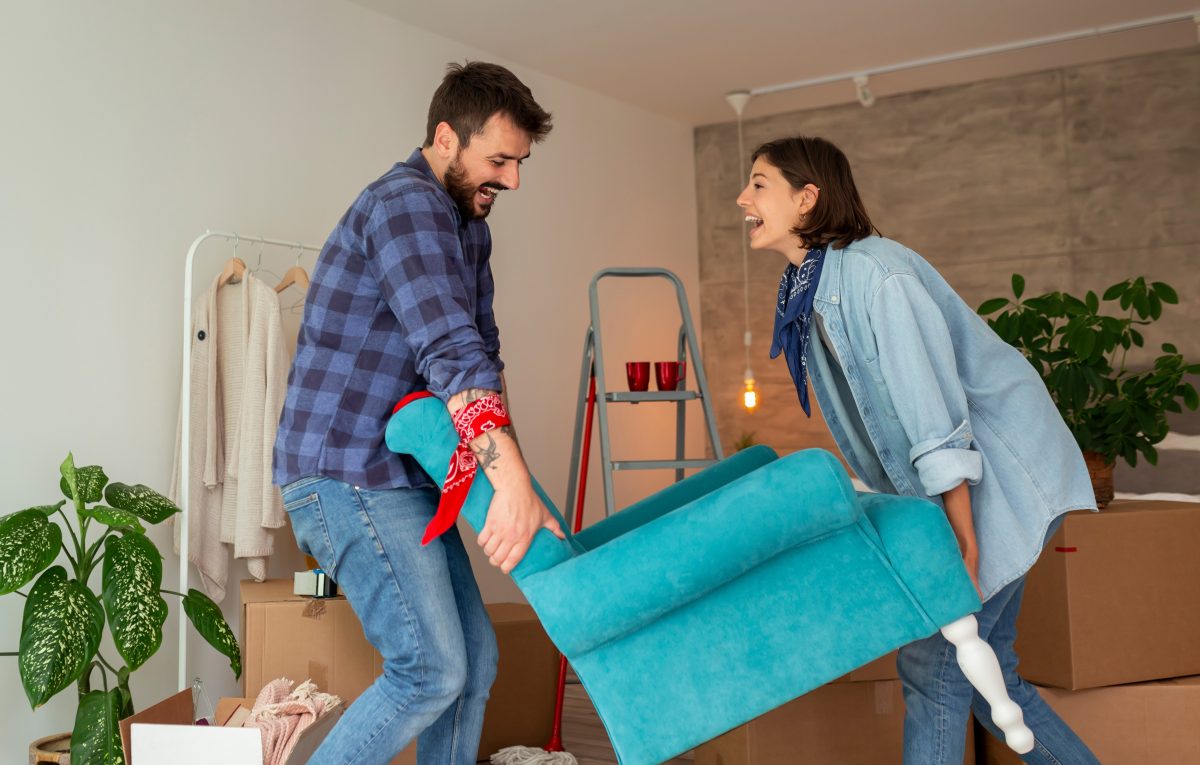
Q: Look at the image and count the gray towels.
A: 0